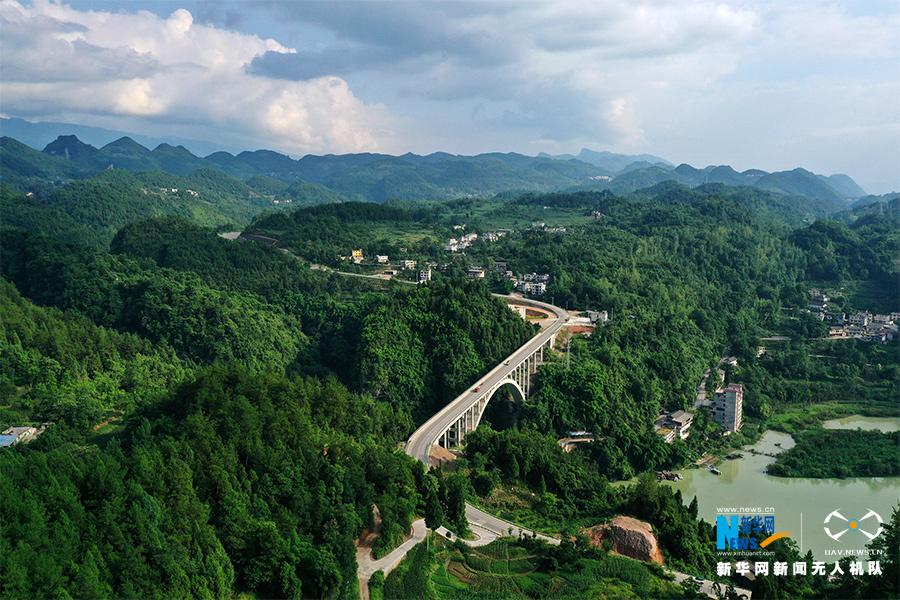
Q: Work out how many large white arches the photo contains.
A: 1